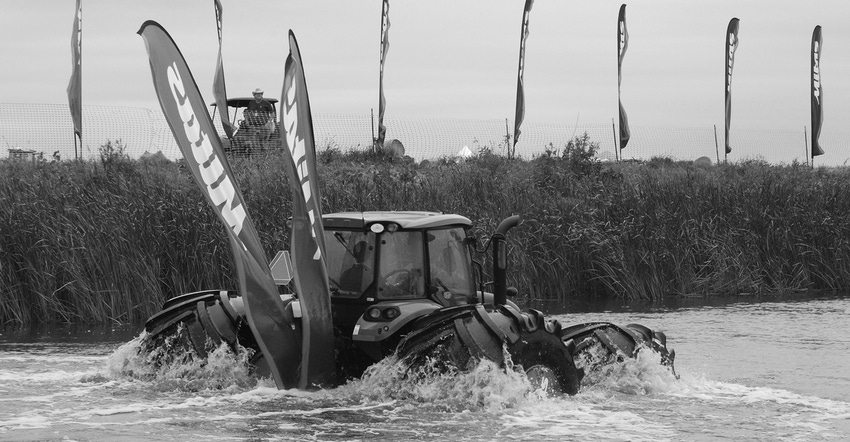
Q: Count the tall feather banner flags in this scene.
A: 9